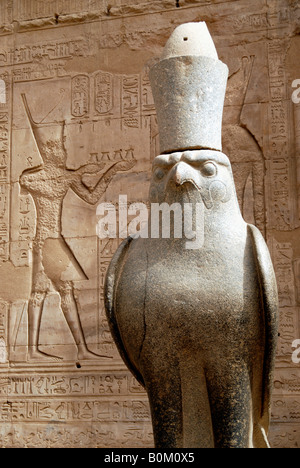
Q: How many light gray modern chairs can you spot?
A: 0